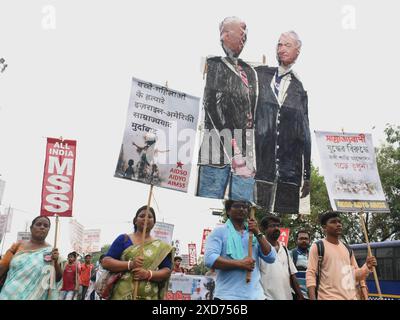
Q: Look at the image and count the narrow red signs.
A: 4